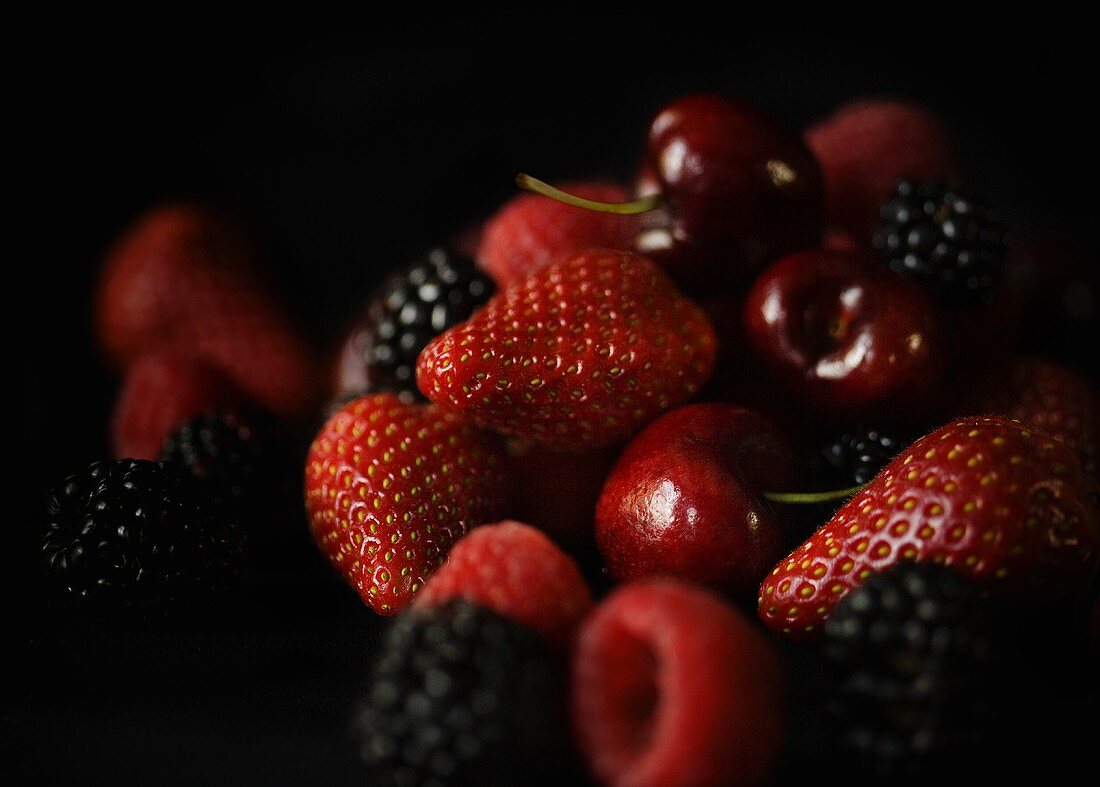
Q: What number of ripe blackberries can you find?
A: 7